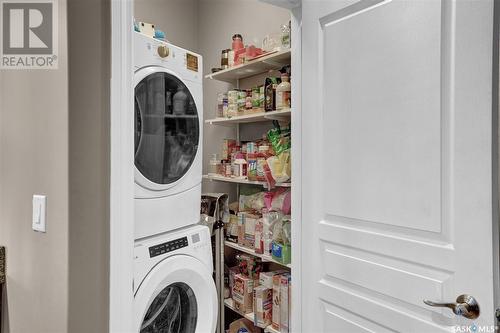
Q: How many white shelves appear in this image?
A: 5